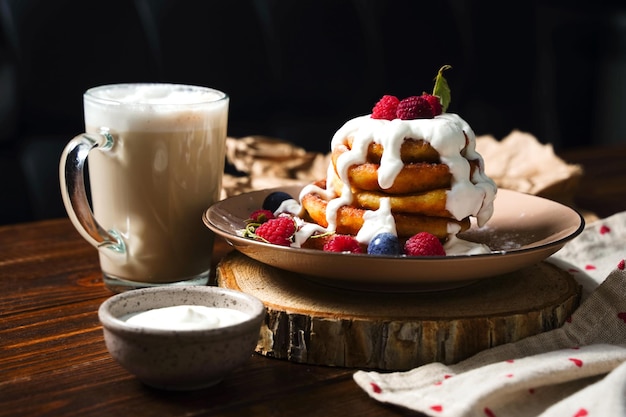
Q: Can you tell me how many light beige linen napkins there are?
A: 1